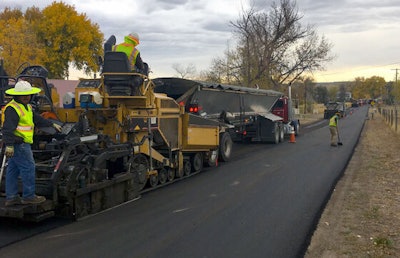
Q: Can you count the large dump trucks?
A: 1